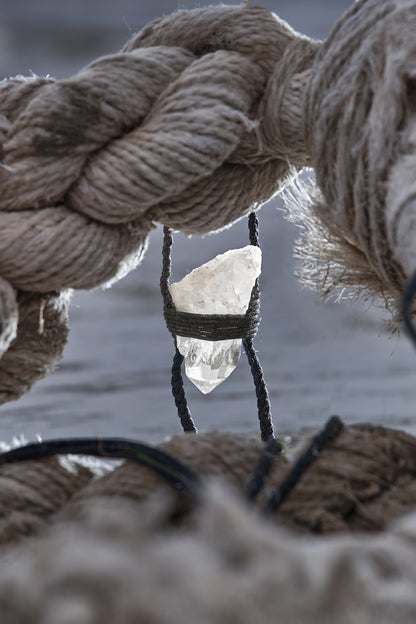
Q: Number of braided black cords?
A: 2